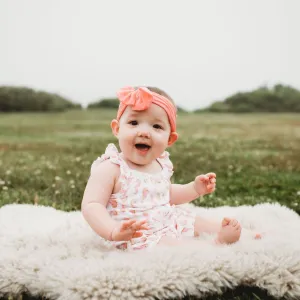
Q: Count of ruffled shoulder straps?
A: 2